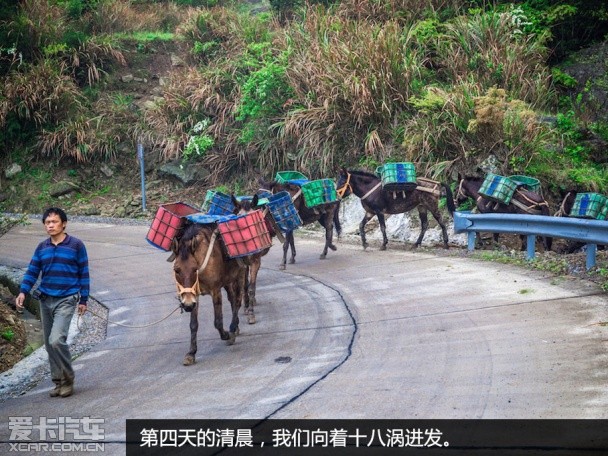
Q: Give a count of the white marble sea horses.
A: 0